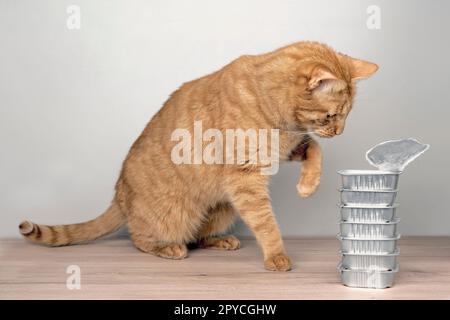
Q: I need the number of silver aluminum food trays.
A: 7